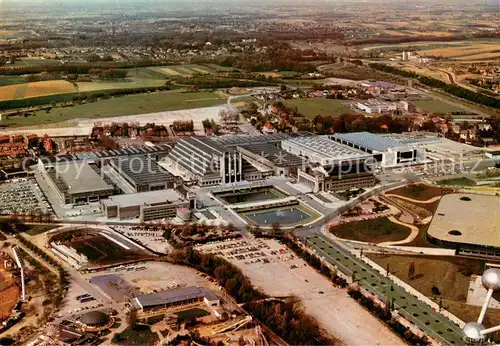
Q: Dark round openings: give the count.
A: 2